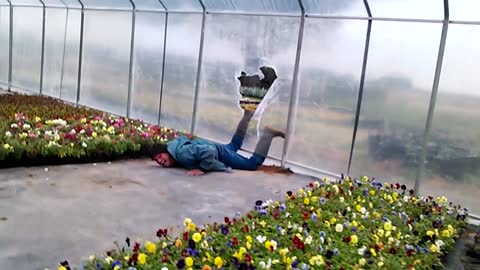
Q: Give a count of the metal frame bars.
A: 10